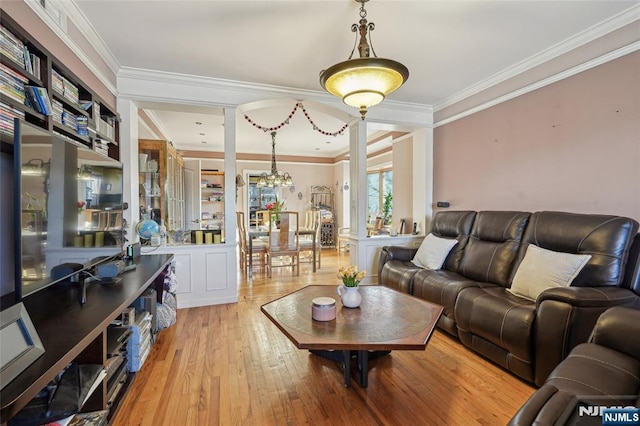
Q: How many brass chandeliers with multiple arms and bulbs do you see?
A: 1